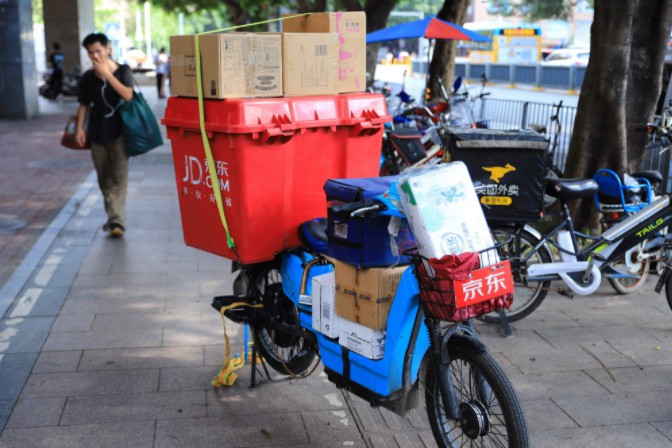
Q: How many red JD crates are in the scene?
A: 1